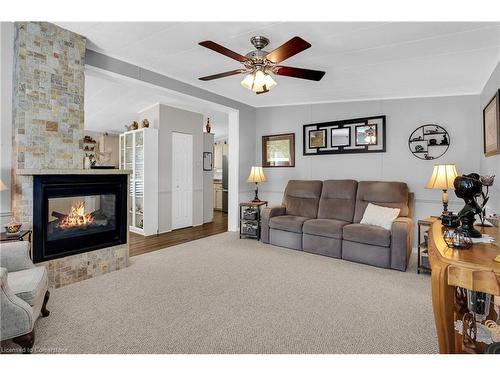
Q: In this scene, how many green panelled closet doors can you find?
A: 0